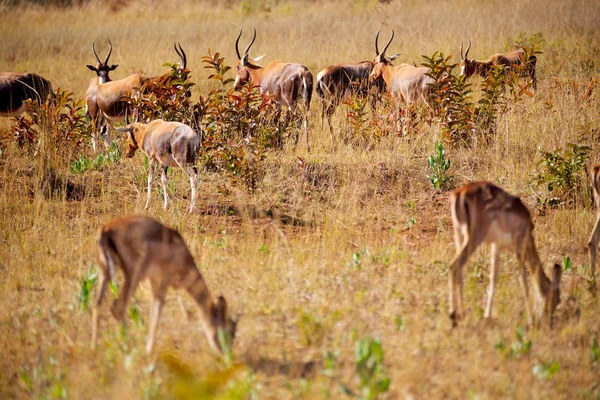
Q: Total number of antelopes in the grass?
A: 11